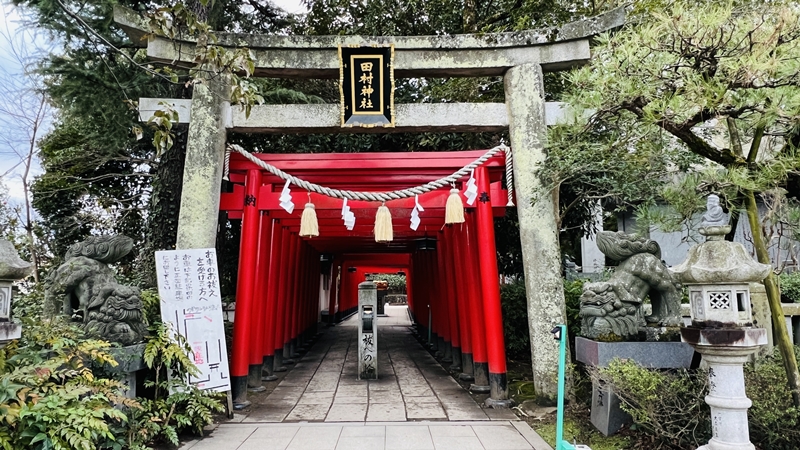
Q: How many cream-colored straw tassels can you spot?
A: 3